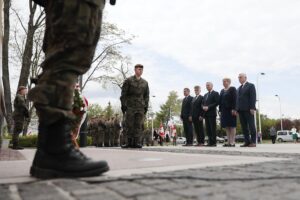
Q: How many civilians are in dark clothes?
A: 5